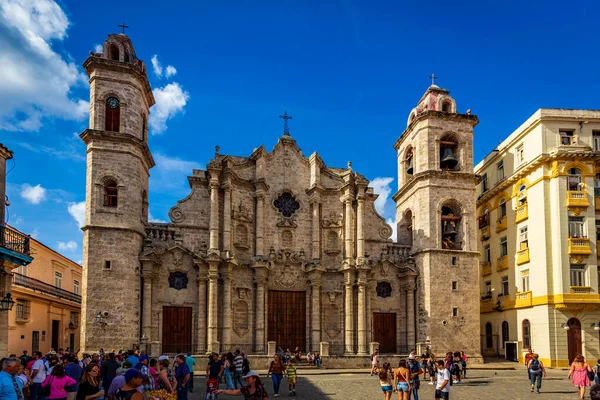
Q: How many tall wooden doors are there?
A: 3